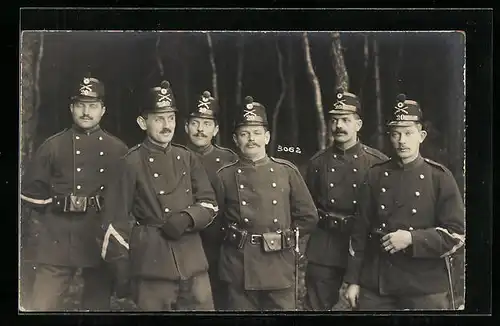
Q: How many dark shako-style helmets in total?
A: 6